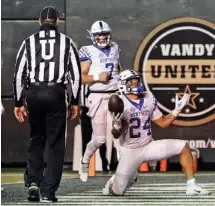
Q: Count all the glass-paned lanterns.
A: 0